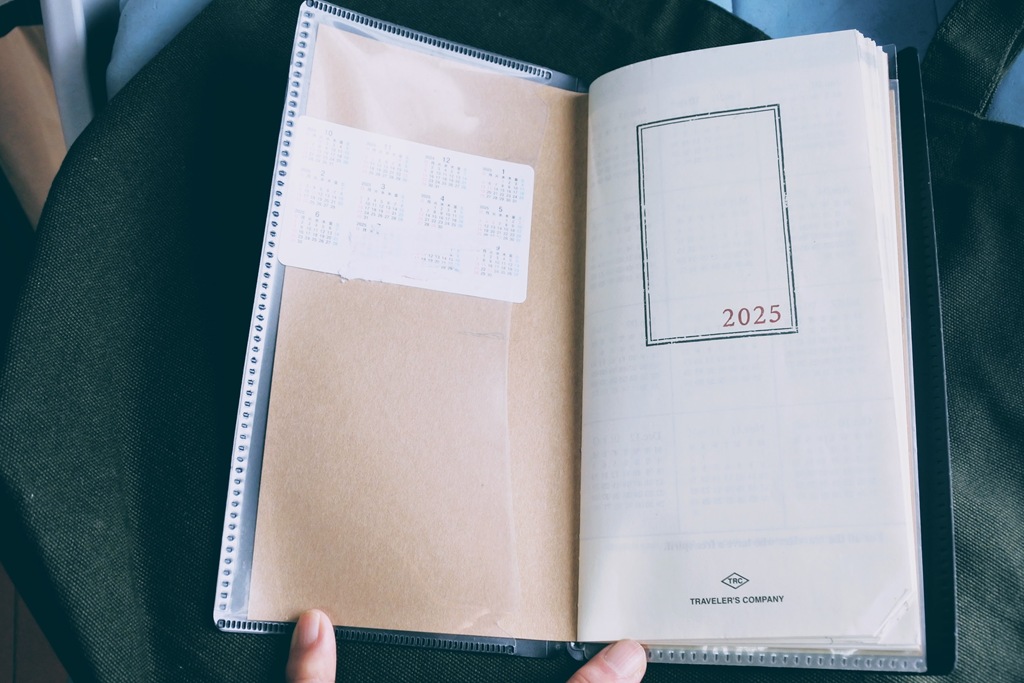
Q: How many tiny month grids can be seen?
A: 12